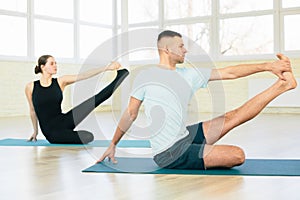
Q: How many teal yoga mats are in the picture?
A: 2